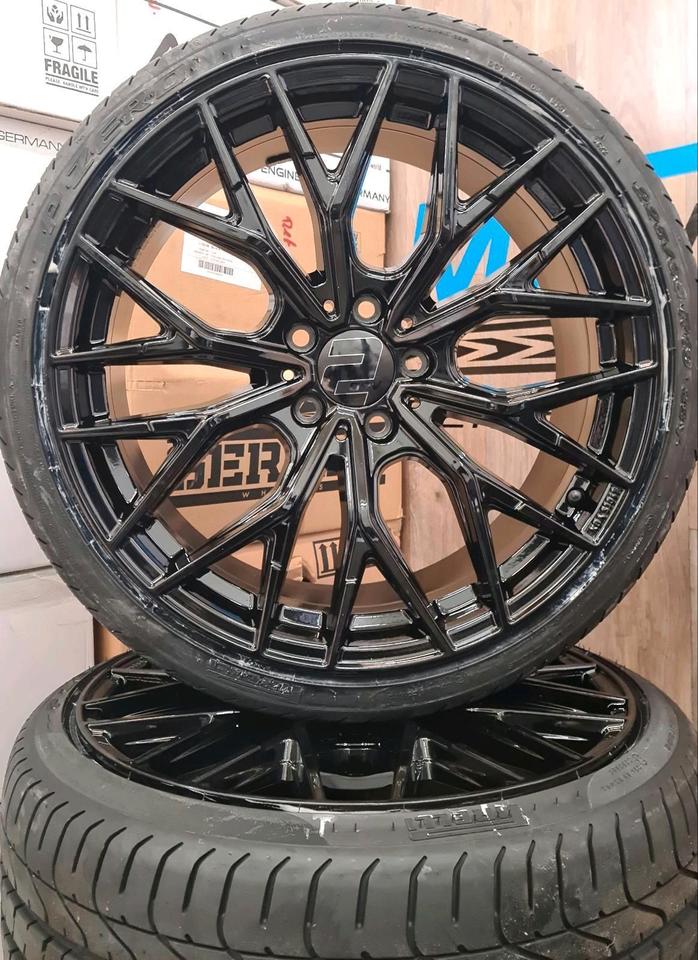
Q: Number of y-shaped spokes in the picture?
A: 10